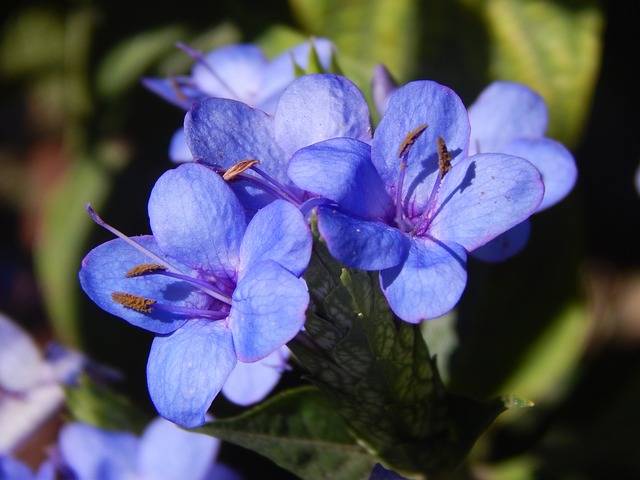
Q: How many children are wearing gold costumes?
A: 0